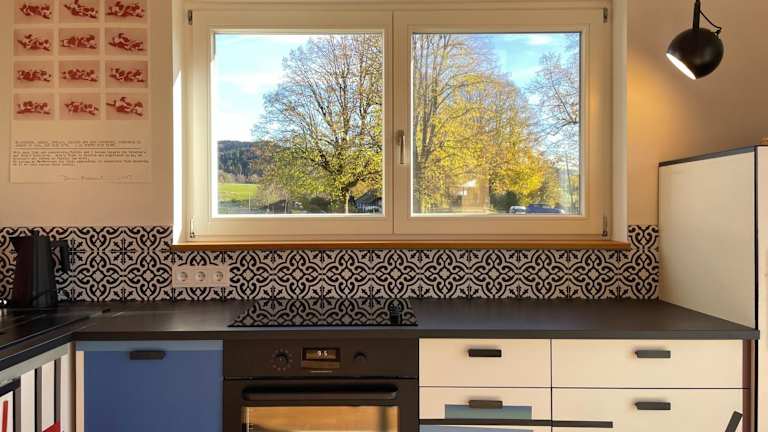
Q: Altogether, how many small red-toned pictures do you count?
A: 12